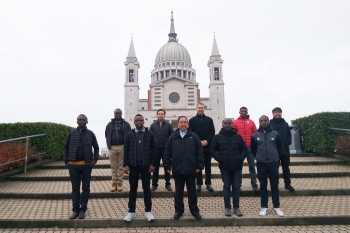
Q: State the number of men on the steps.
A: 10